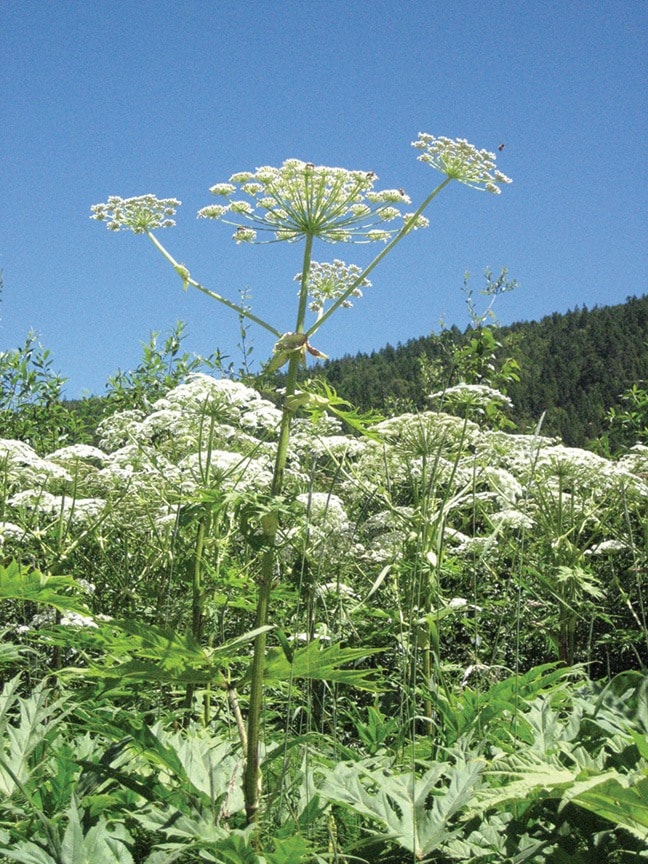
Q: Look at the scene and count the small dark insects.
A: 5